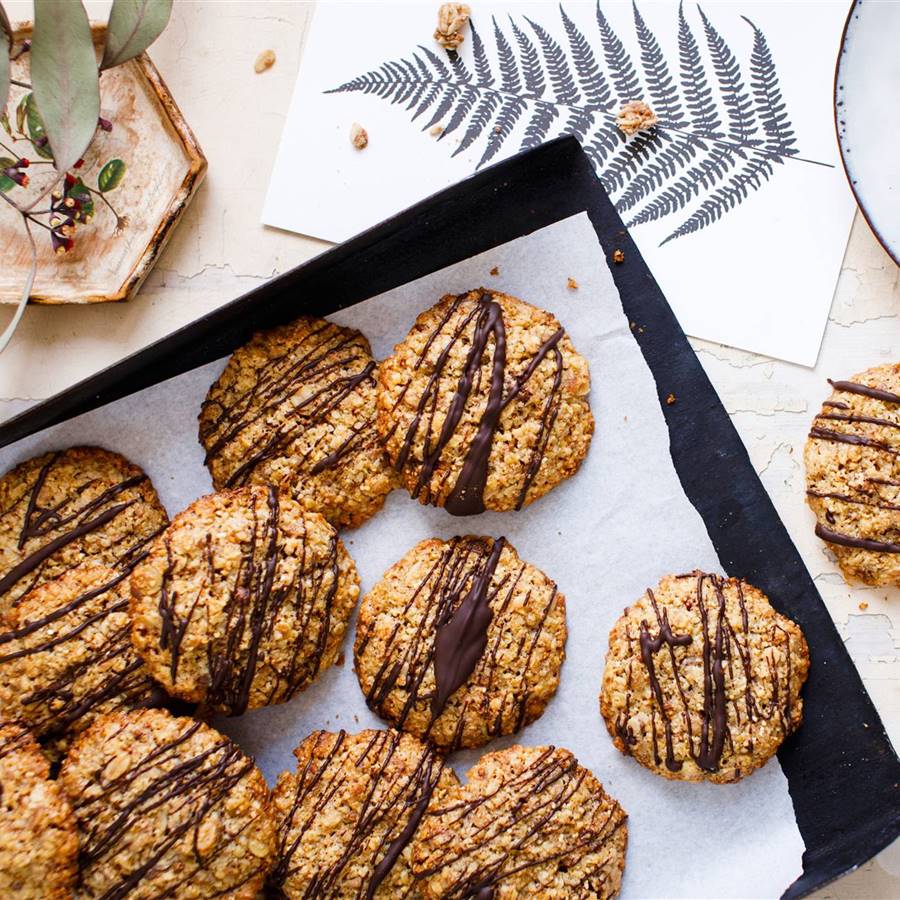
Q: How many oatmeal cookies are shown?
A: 12